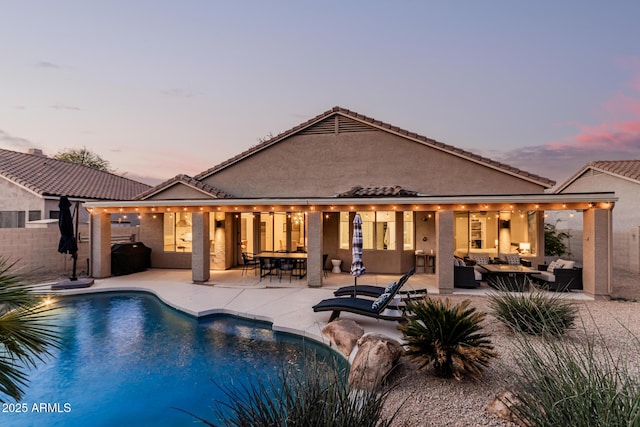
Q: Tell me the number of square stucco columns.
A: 5